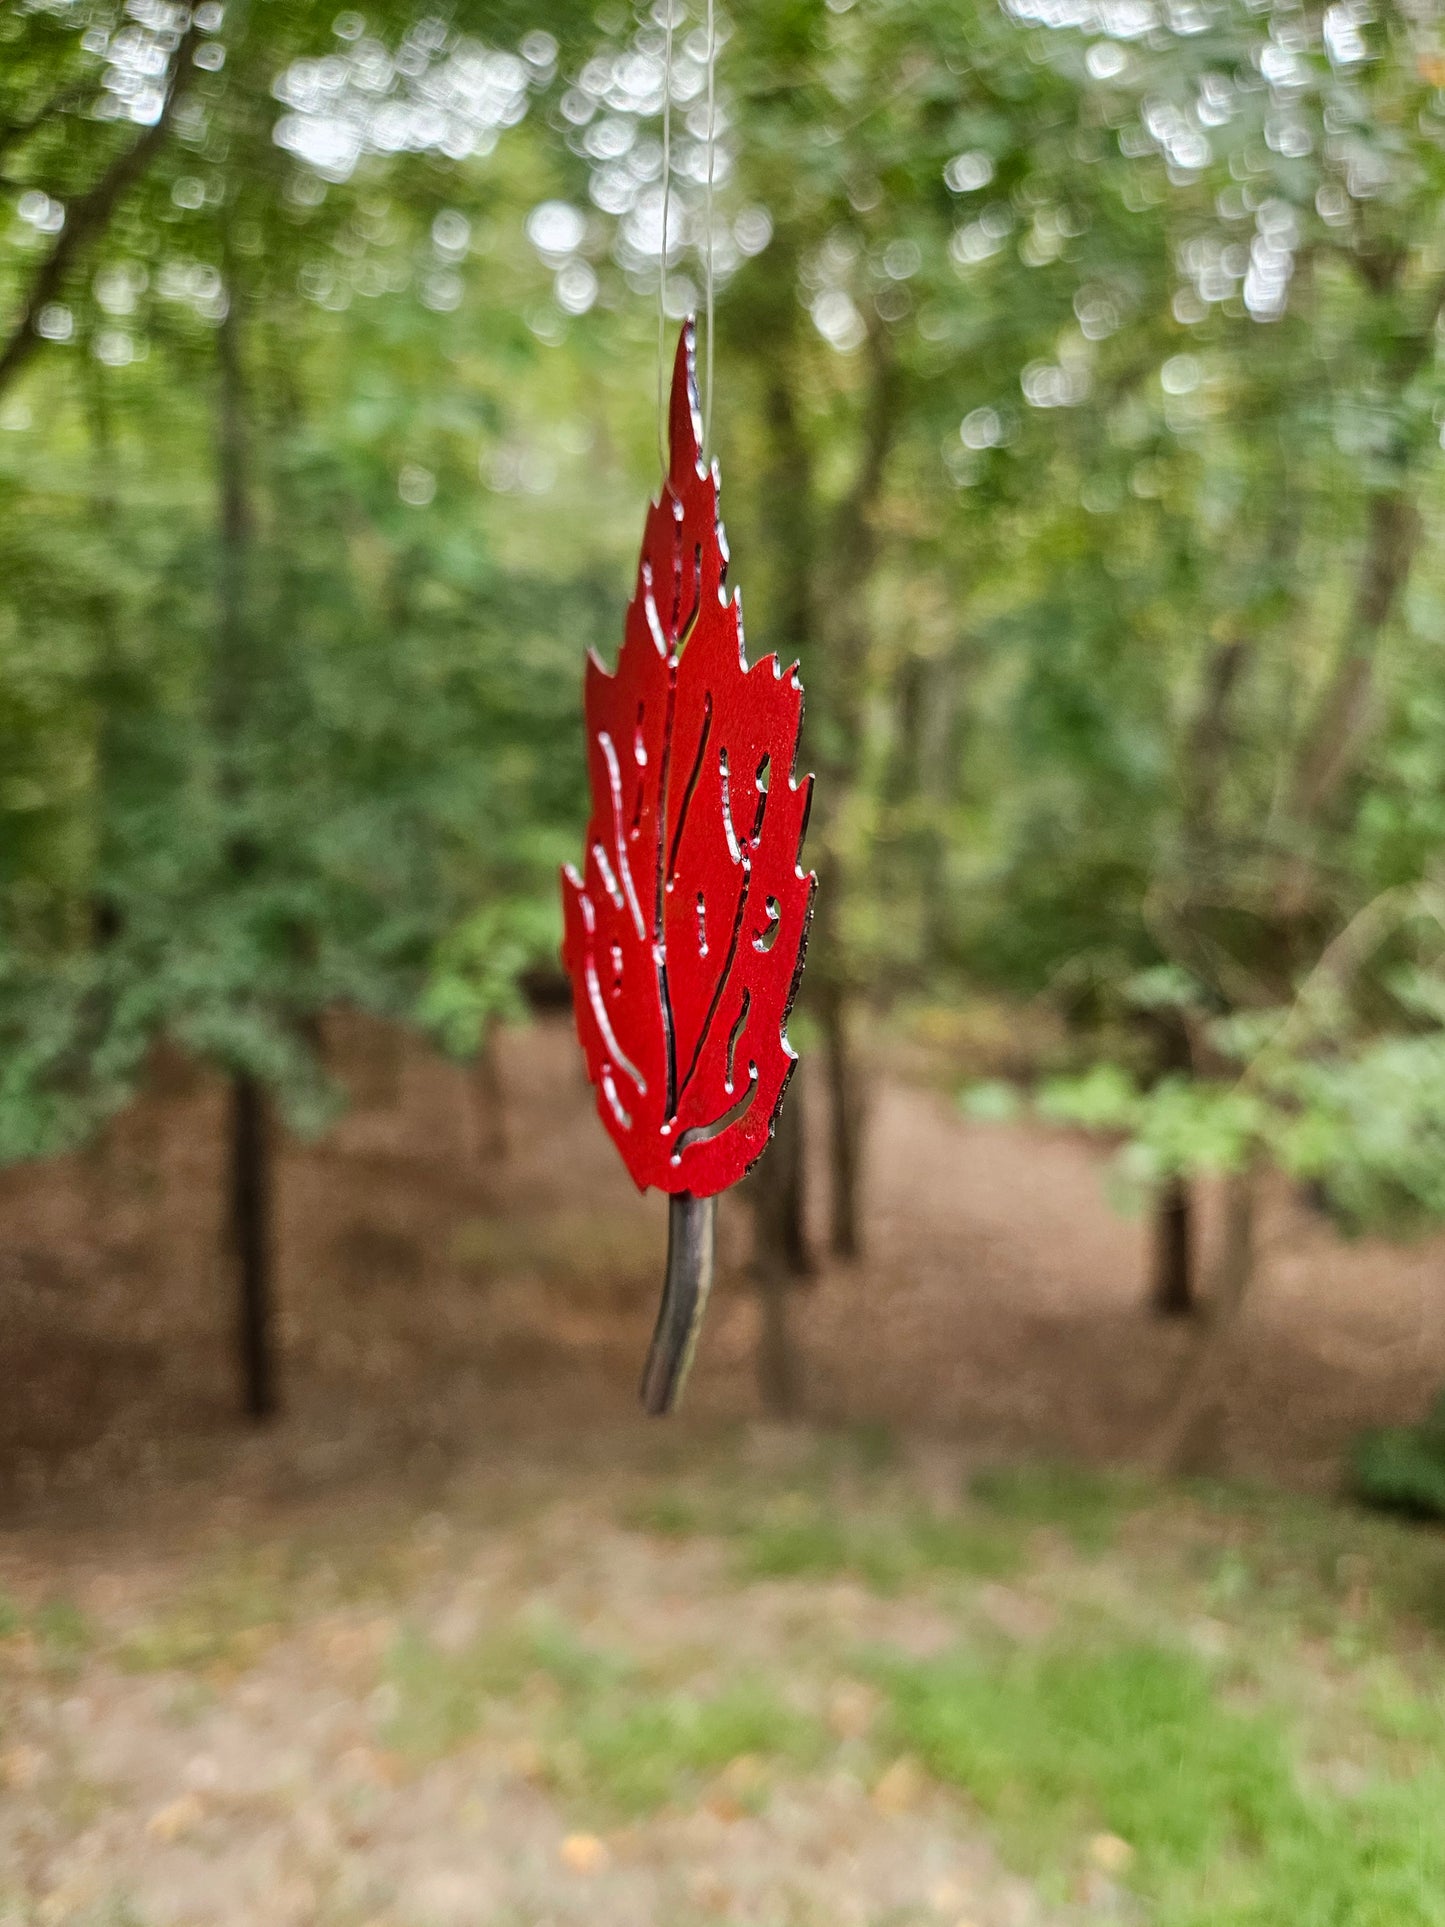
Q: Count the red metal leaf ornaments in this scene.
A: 1